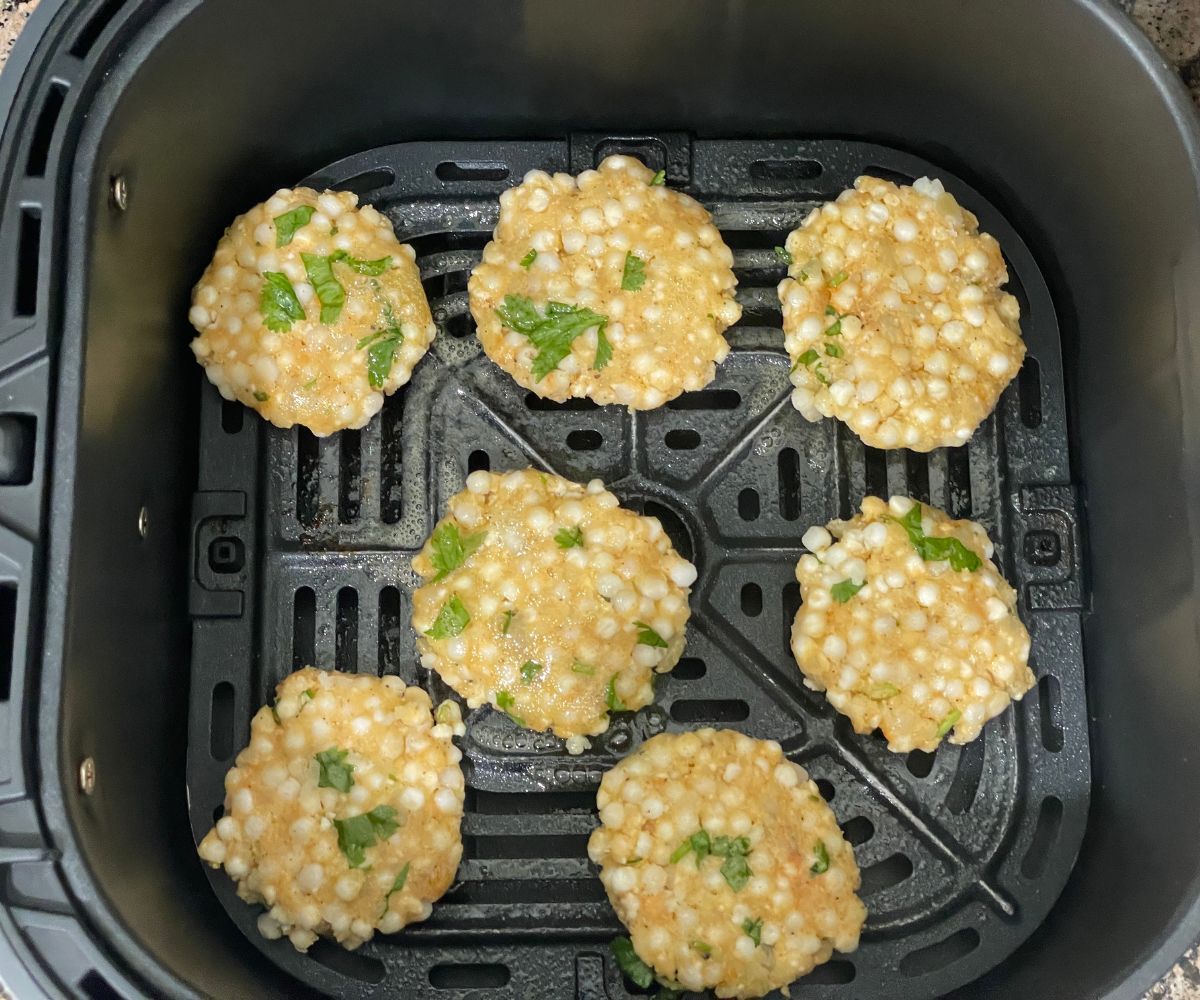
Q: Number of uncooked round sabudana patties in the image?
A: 7